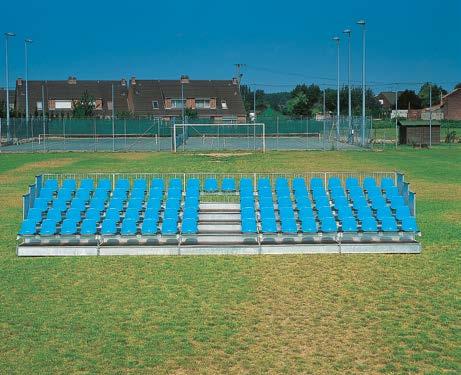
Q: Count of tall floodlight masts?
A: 5